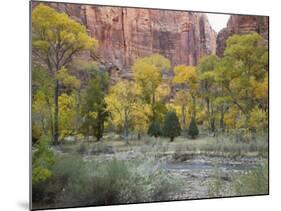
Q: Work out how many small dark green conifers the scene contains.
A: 3